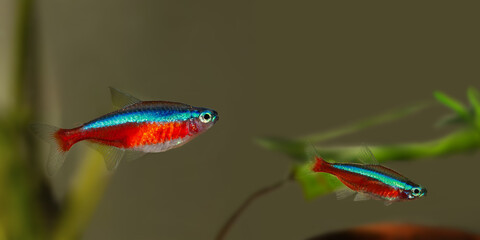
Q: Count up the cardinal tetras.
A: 2